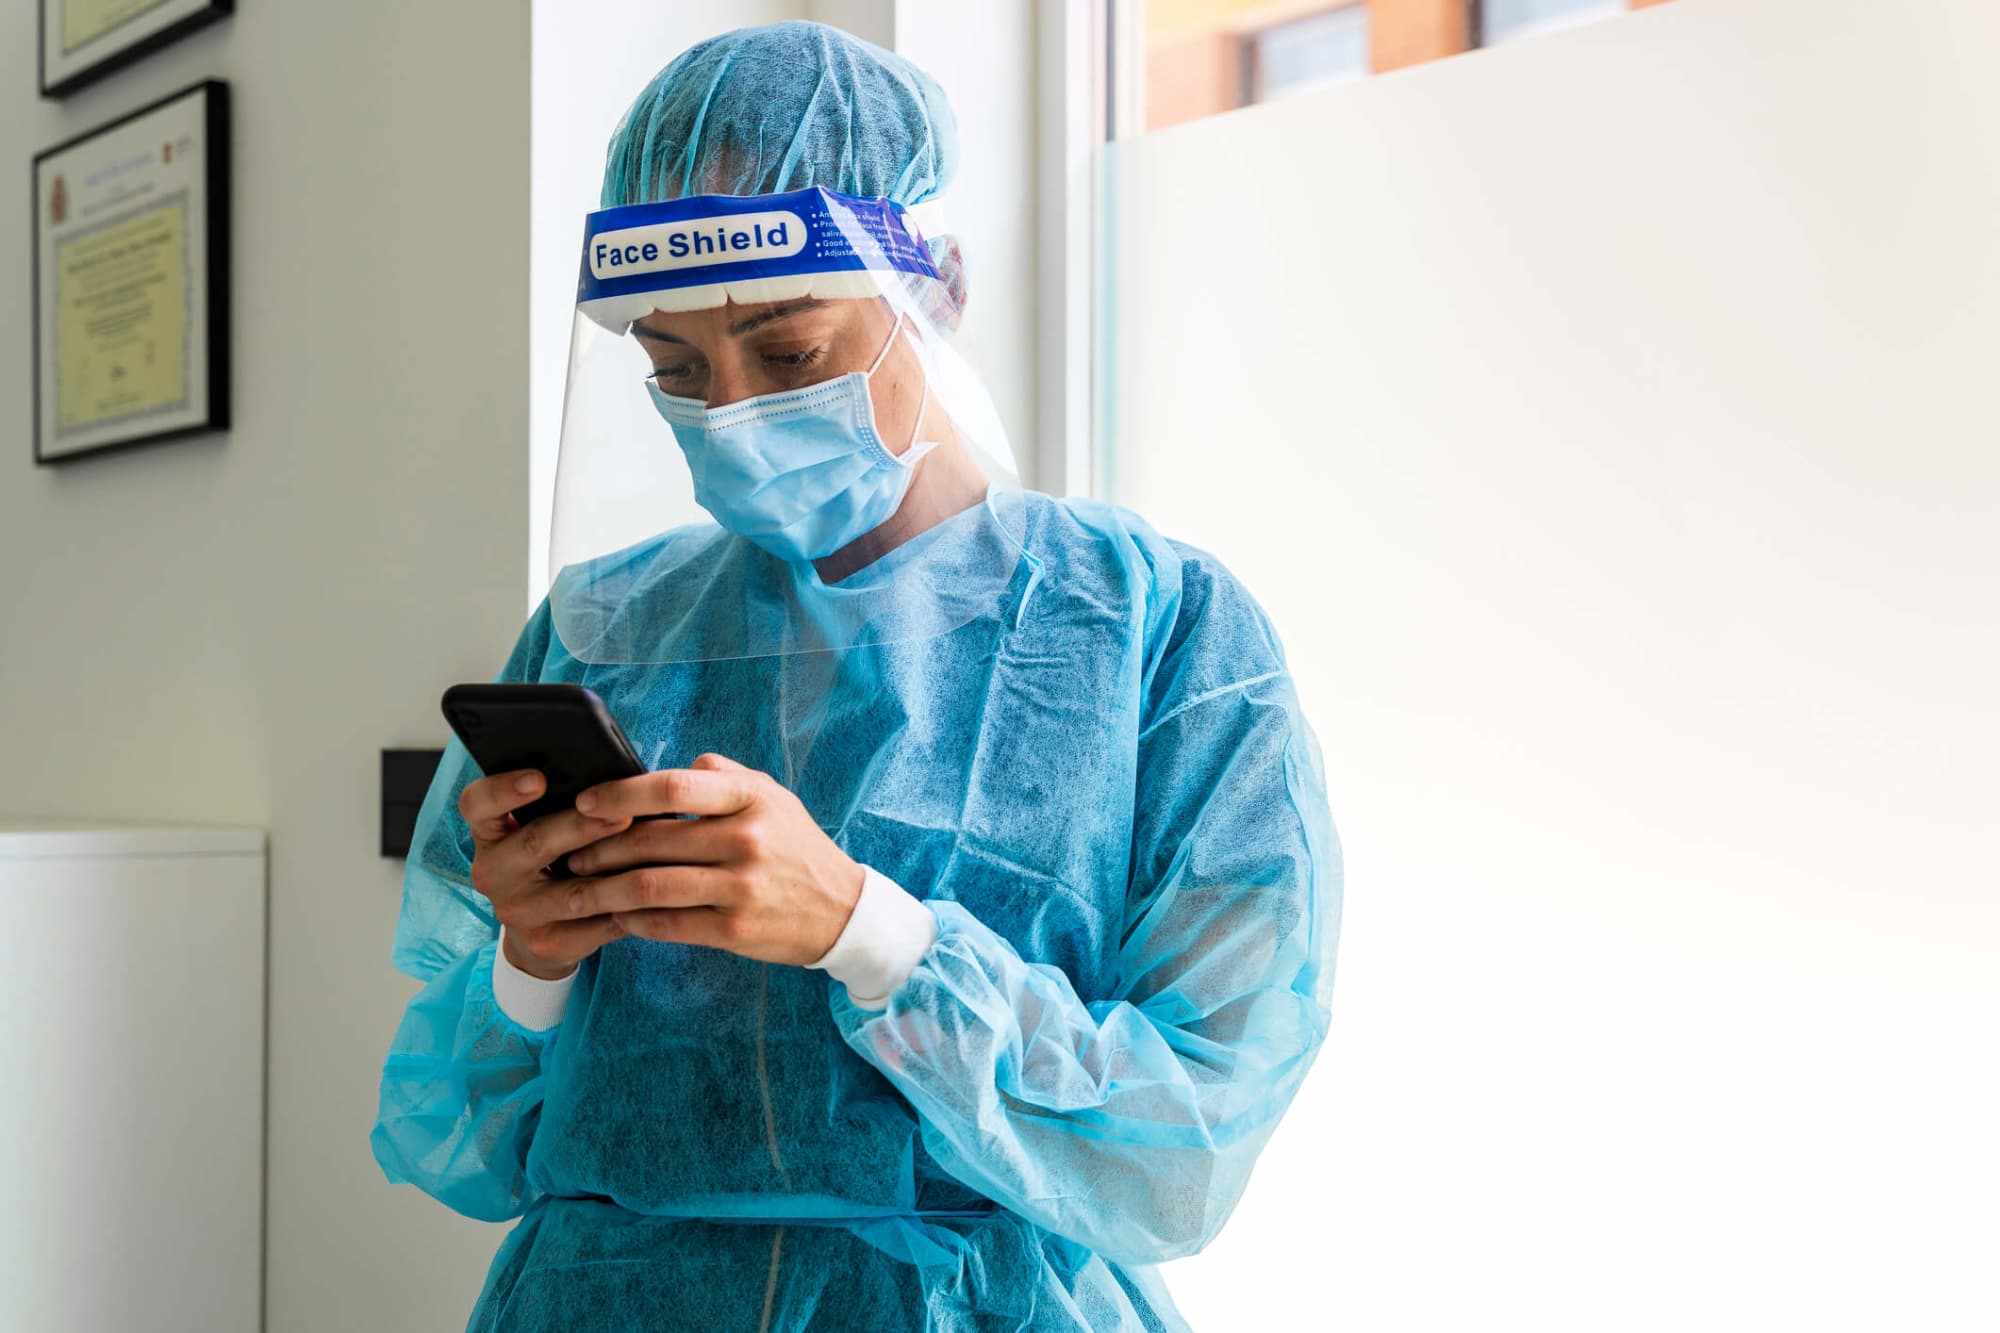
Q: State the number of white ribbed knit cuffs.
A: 2